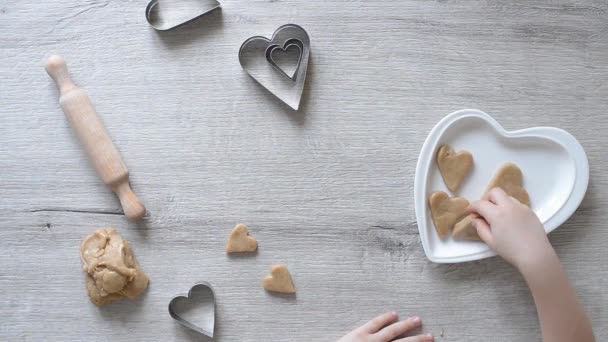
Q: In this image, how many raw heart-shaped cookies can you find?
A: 6